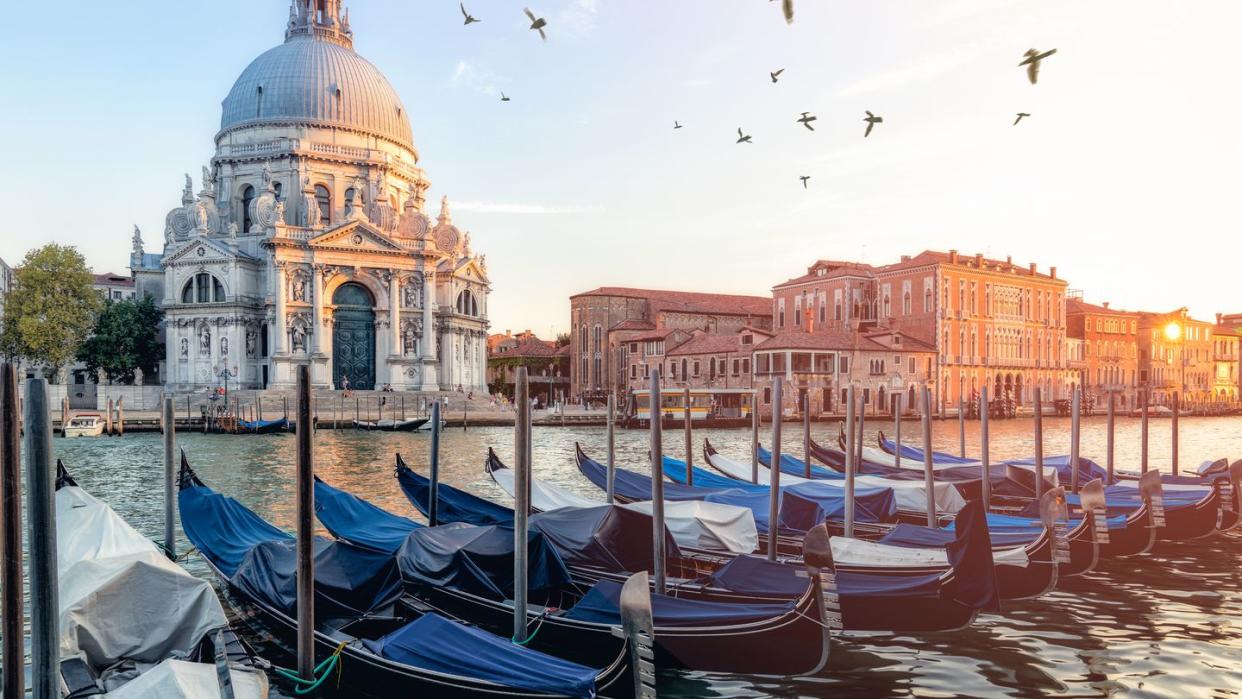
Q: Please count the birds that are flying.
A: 12